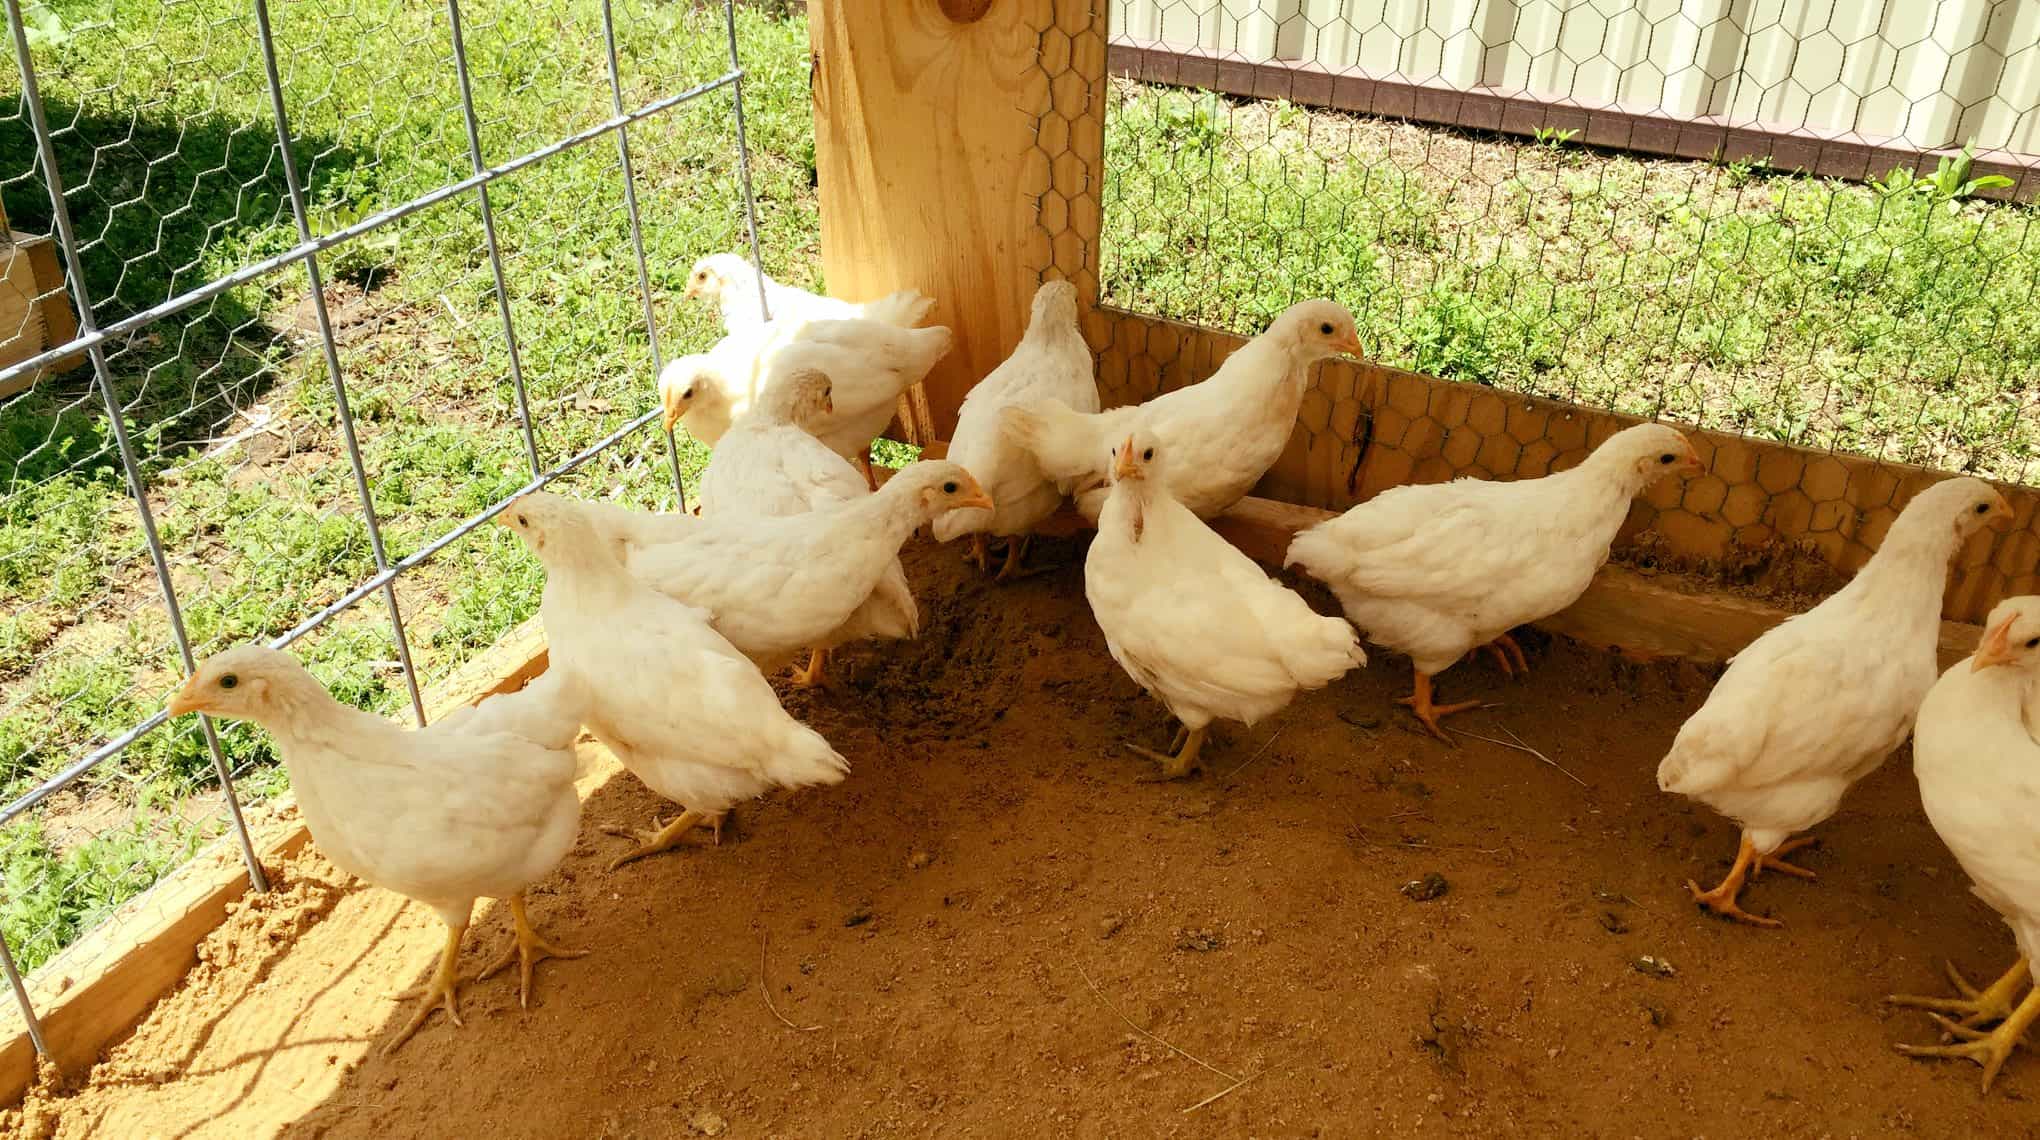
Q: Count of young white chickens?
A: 12